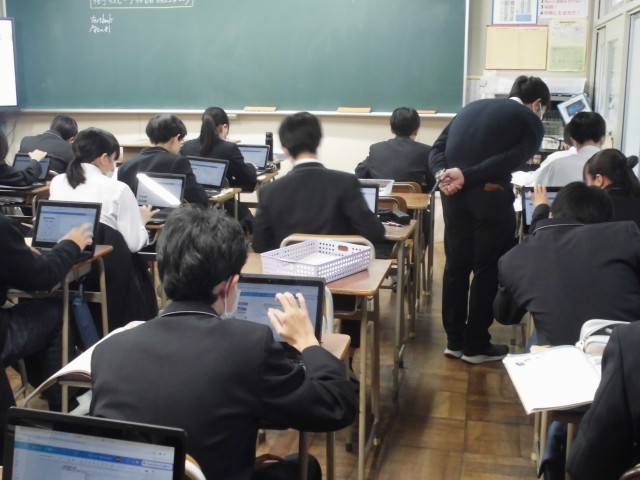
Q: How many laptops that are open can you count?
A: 9